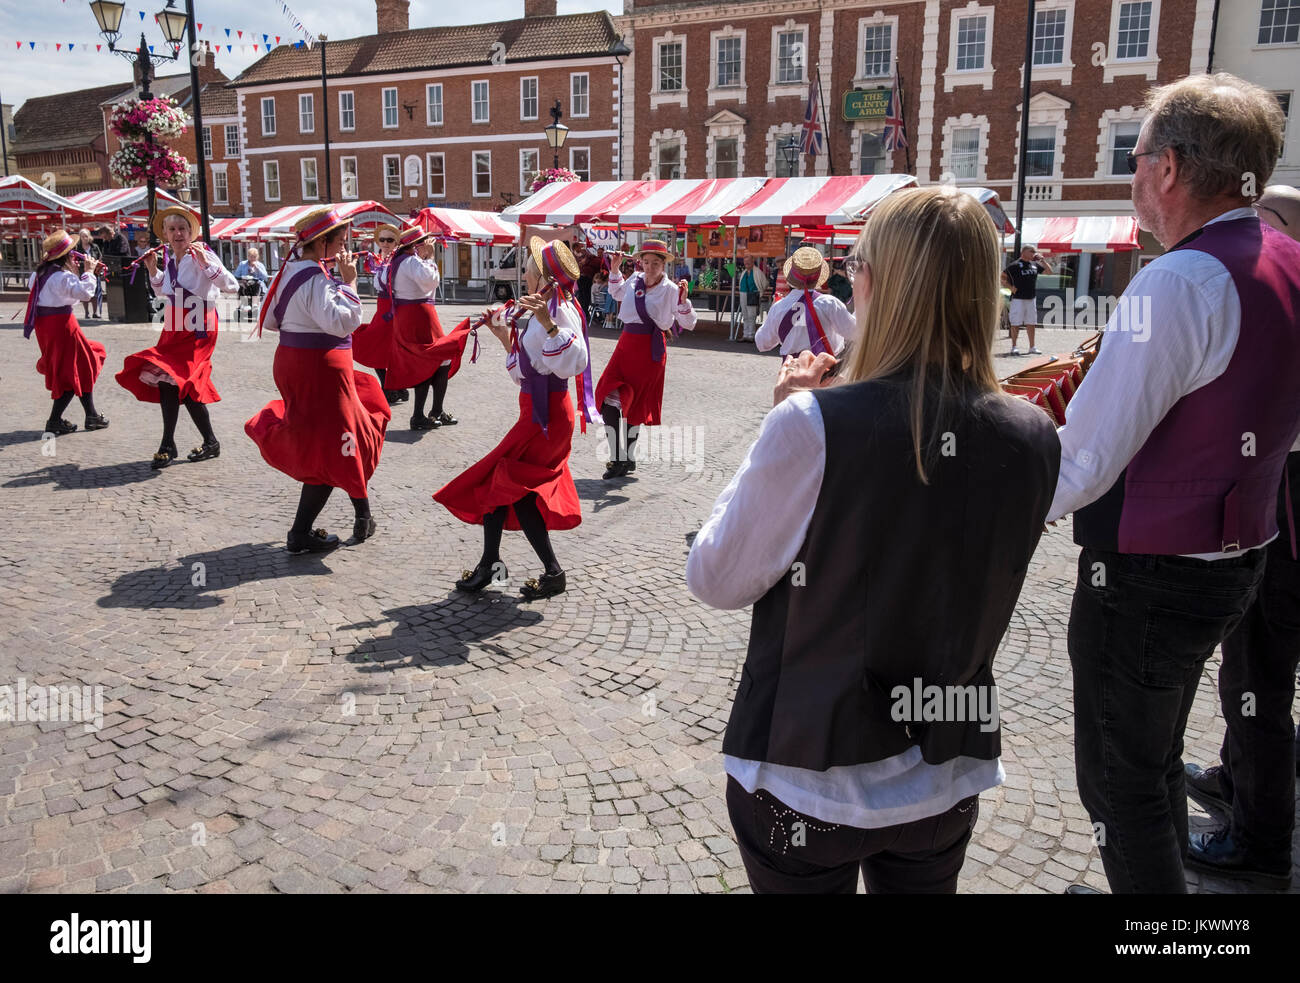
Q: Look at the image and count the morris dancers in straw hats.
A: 8